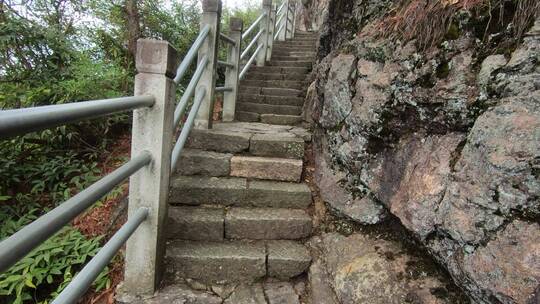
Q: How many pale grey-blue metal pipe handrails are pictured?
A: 15